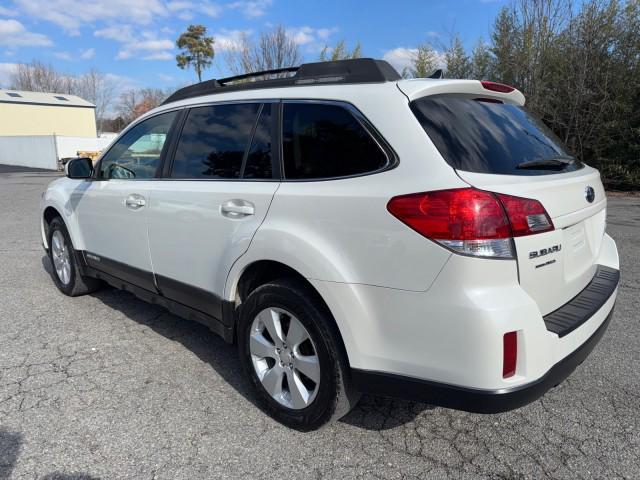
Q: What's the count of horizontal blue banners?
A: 0